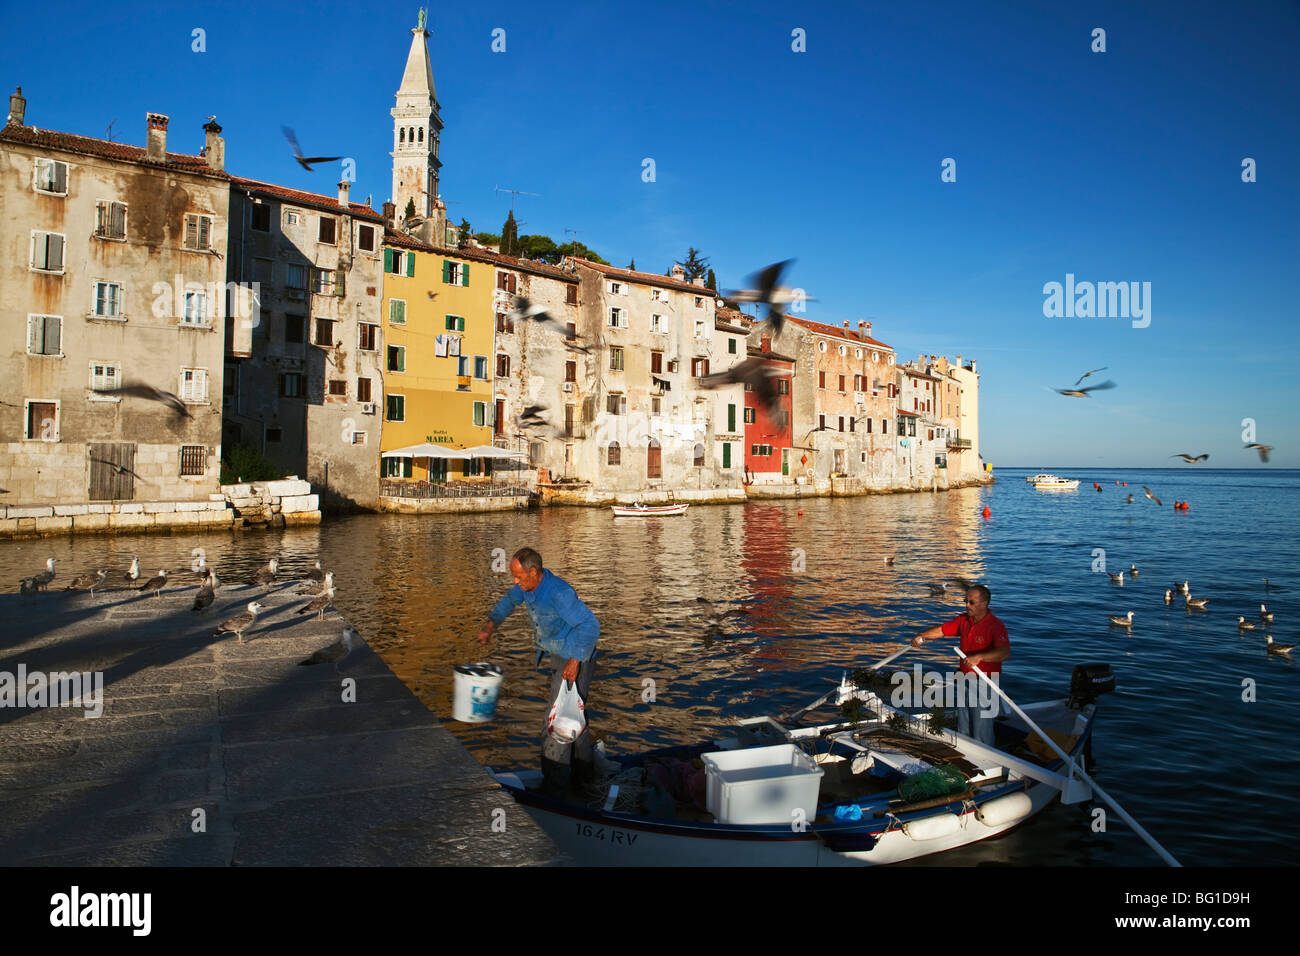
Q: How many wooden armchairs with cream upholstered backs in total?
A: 0